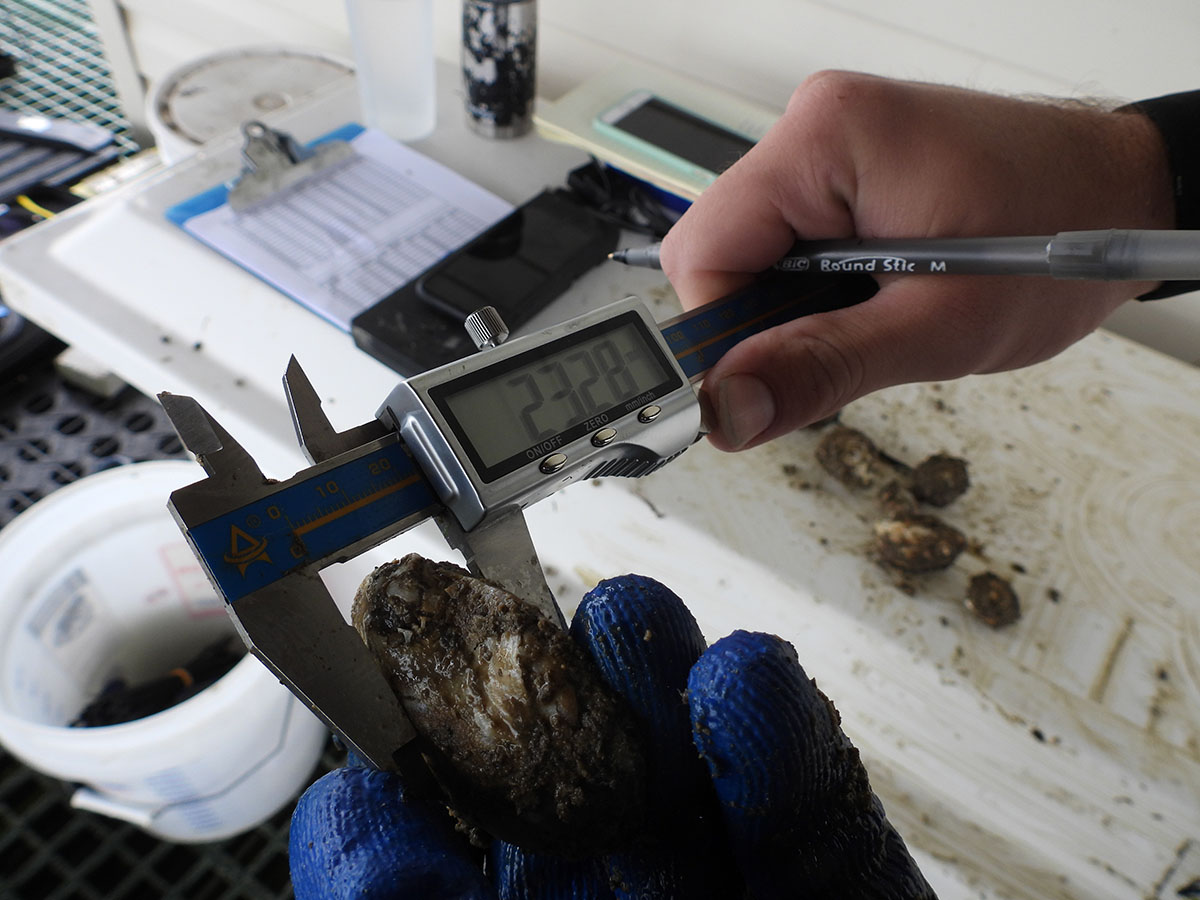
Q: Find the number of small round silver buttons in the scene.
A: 3